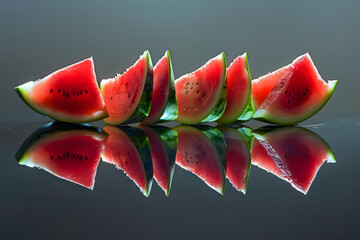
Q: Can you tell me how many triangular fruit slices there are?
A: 6